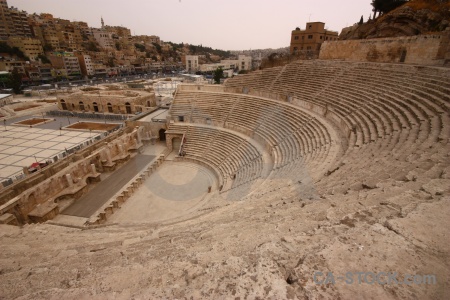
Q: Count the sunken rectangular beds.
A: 2